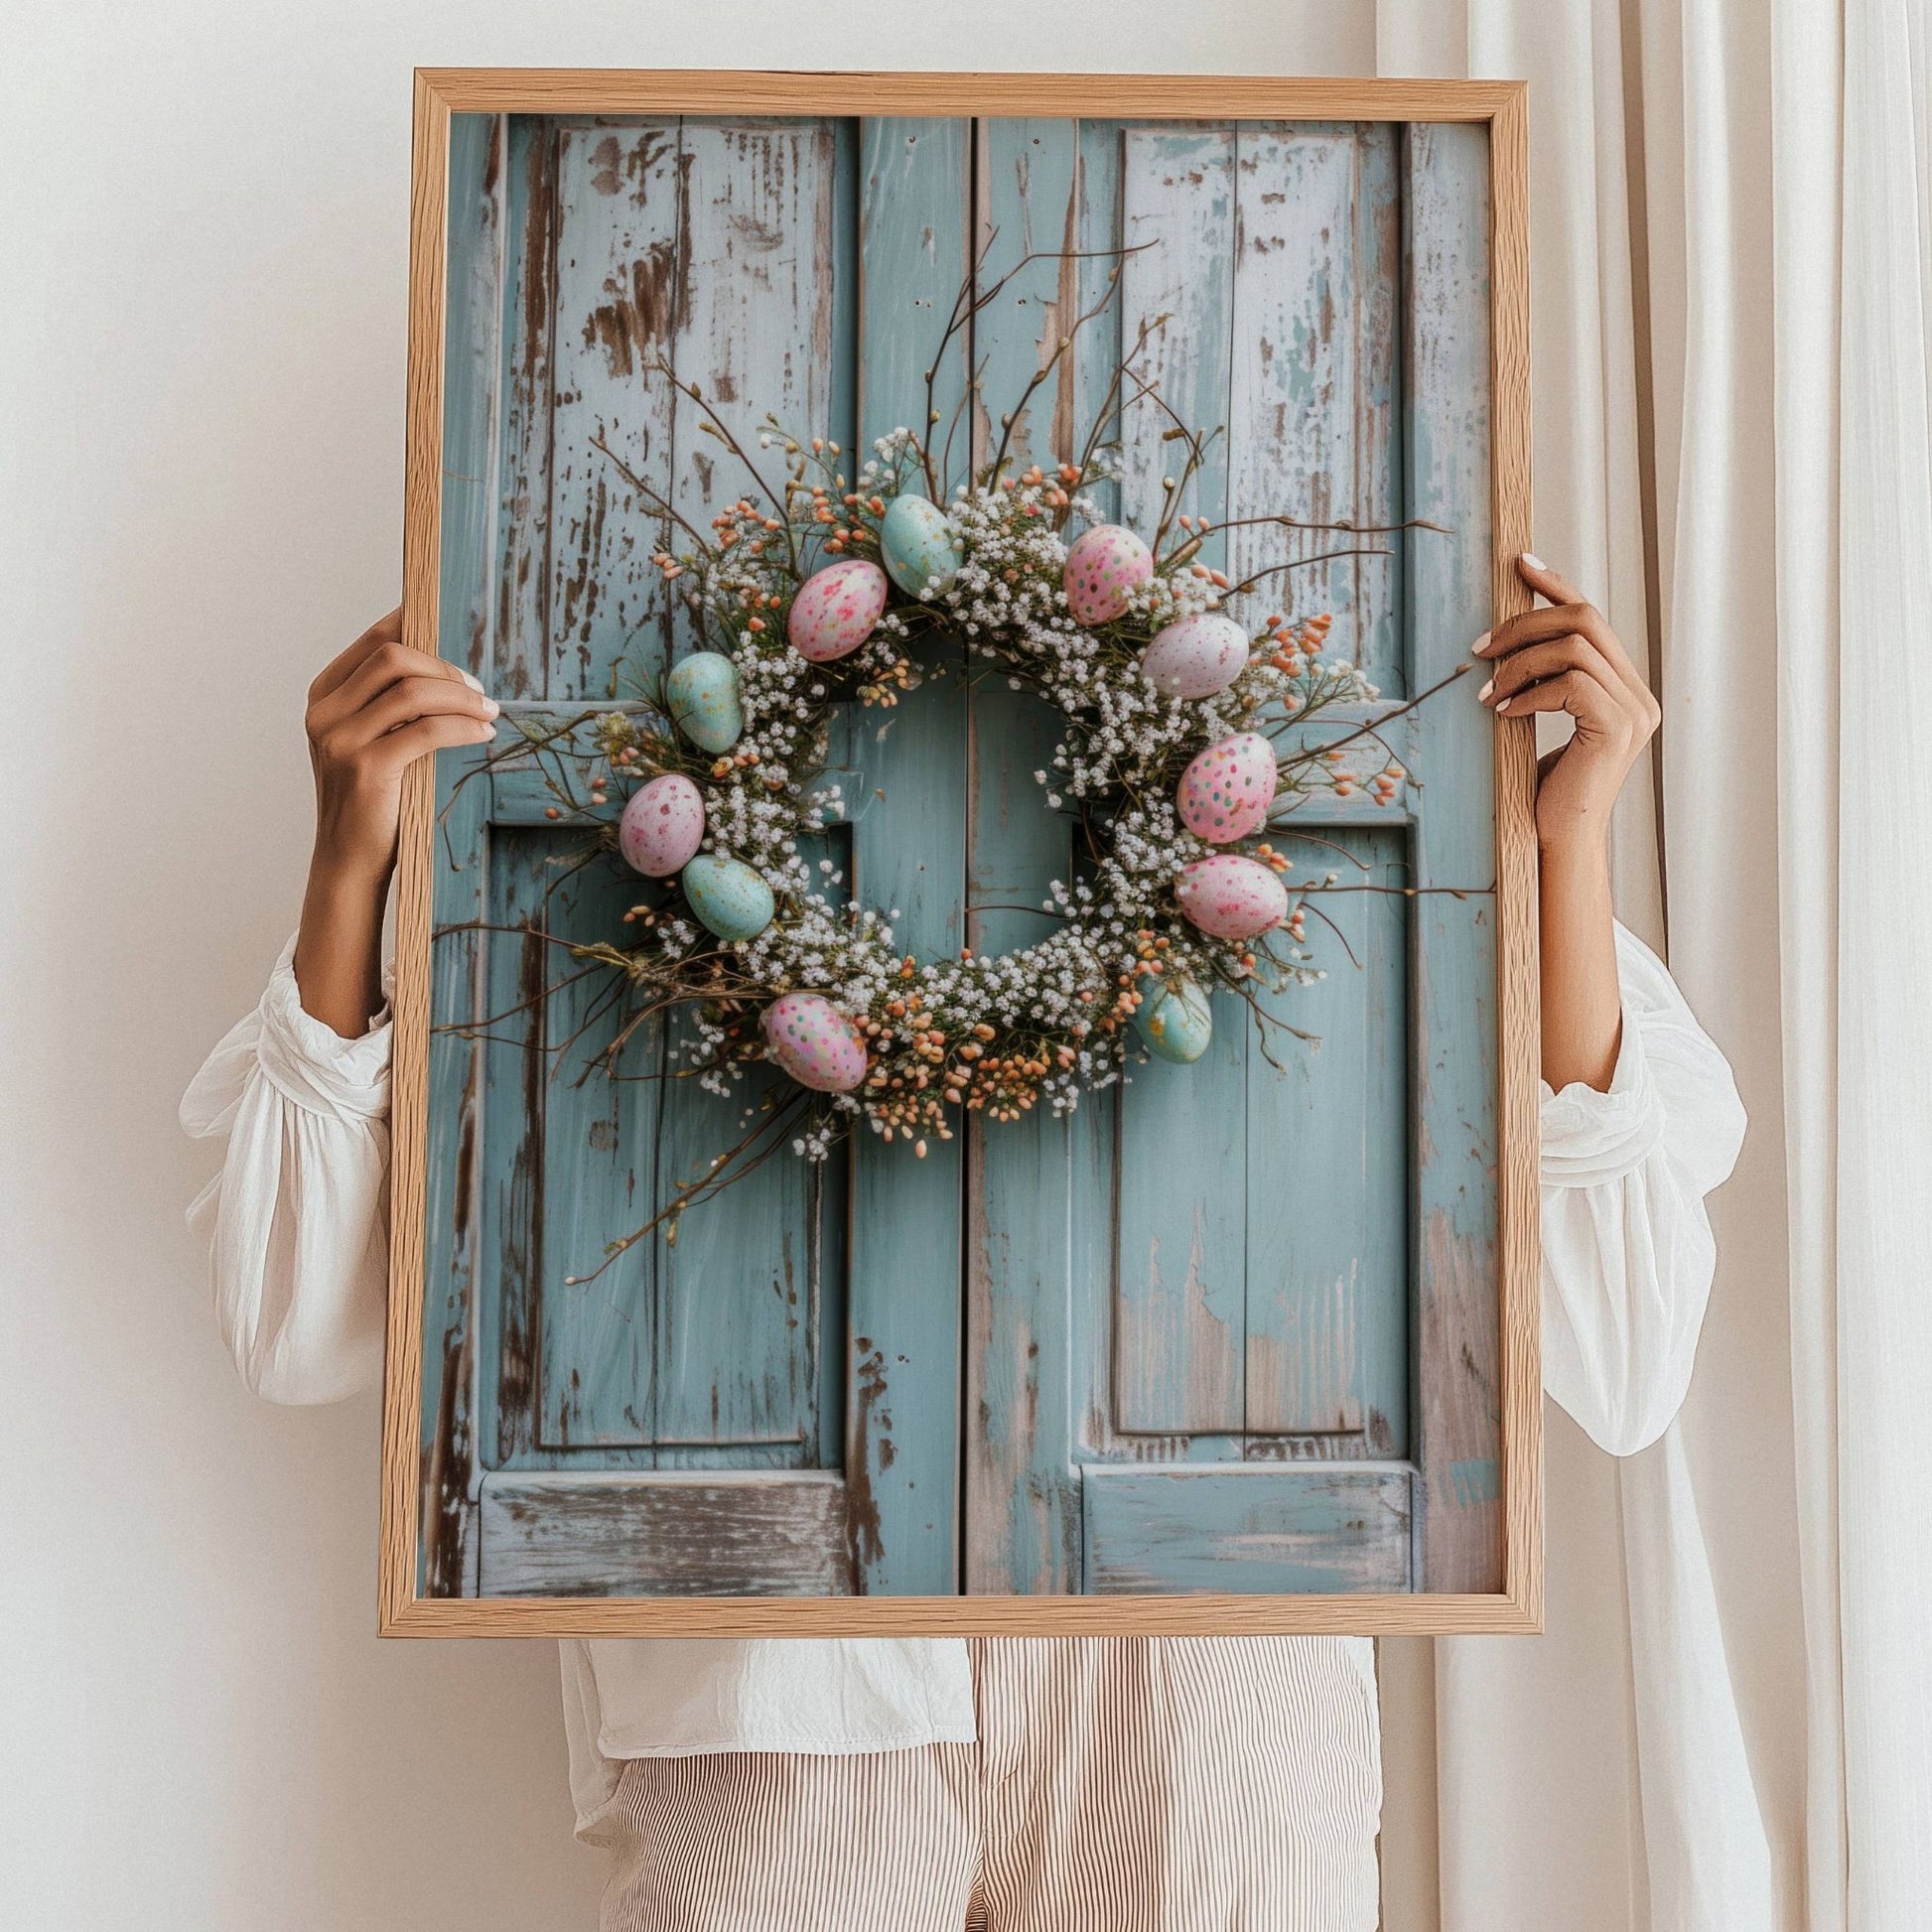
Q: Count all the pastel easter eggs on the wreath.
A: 11